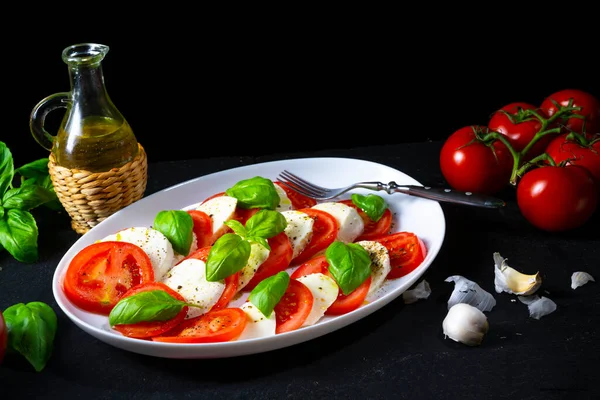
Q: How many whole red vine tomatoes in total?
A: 5